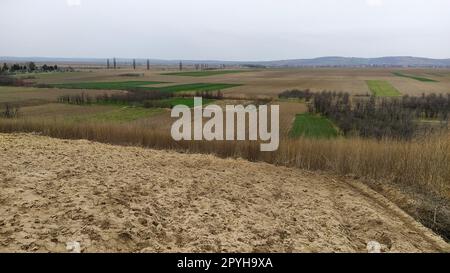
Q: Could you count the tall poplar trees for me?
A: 5